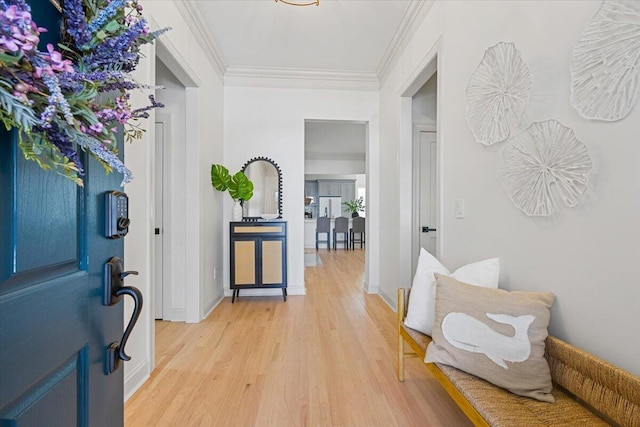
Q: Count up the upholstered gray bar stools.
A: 3